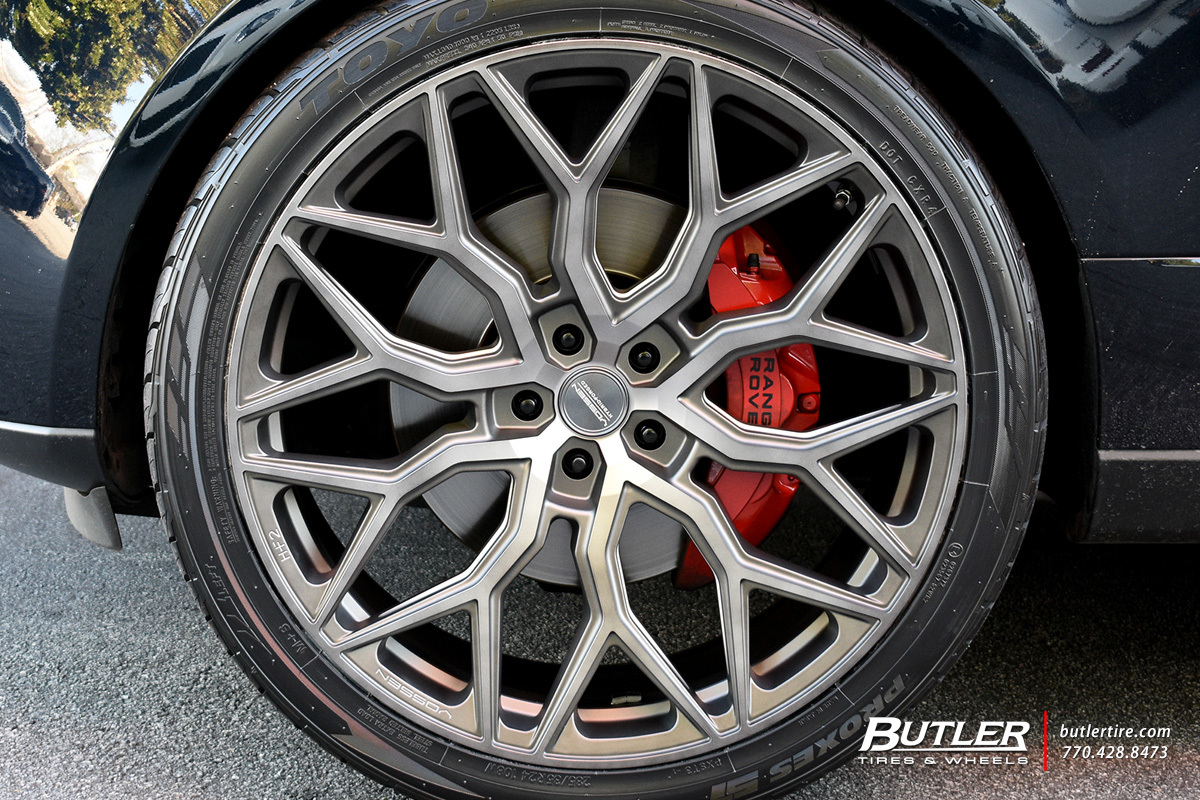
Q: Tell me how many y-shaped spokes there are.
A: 10